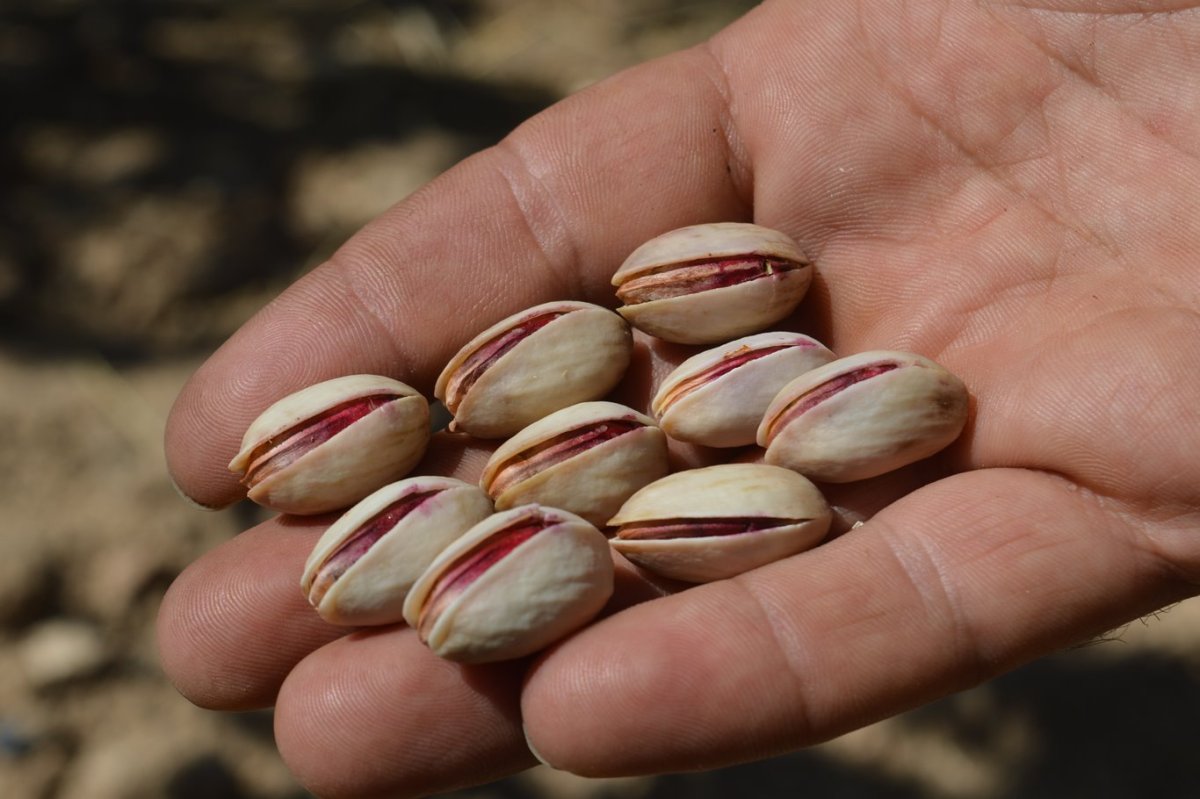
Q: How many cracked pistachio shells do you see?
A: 9